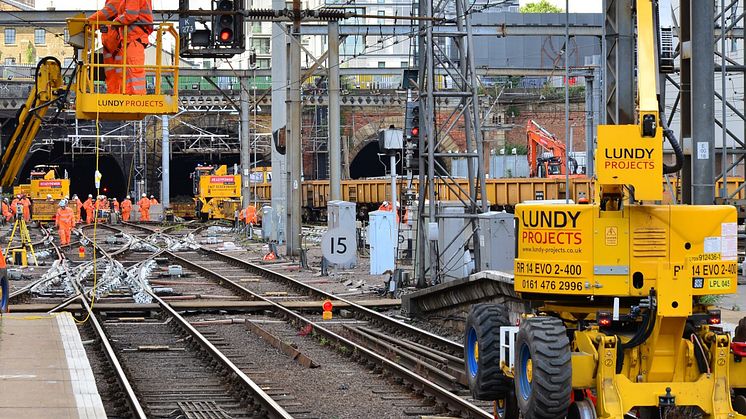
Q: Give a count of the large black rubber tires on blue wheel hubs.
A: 2